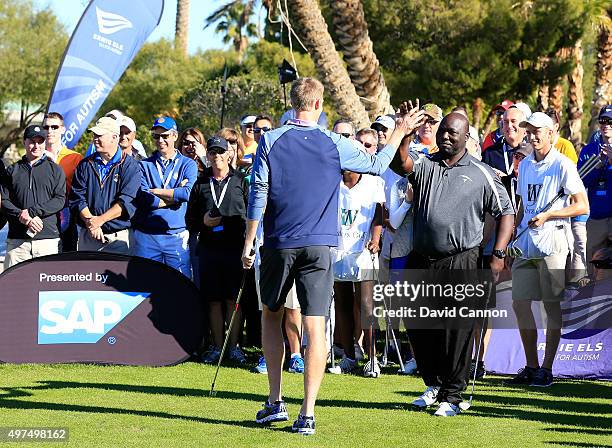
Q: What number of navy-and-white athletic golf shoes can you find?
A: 2